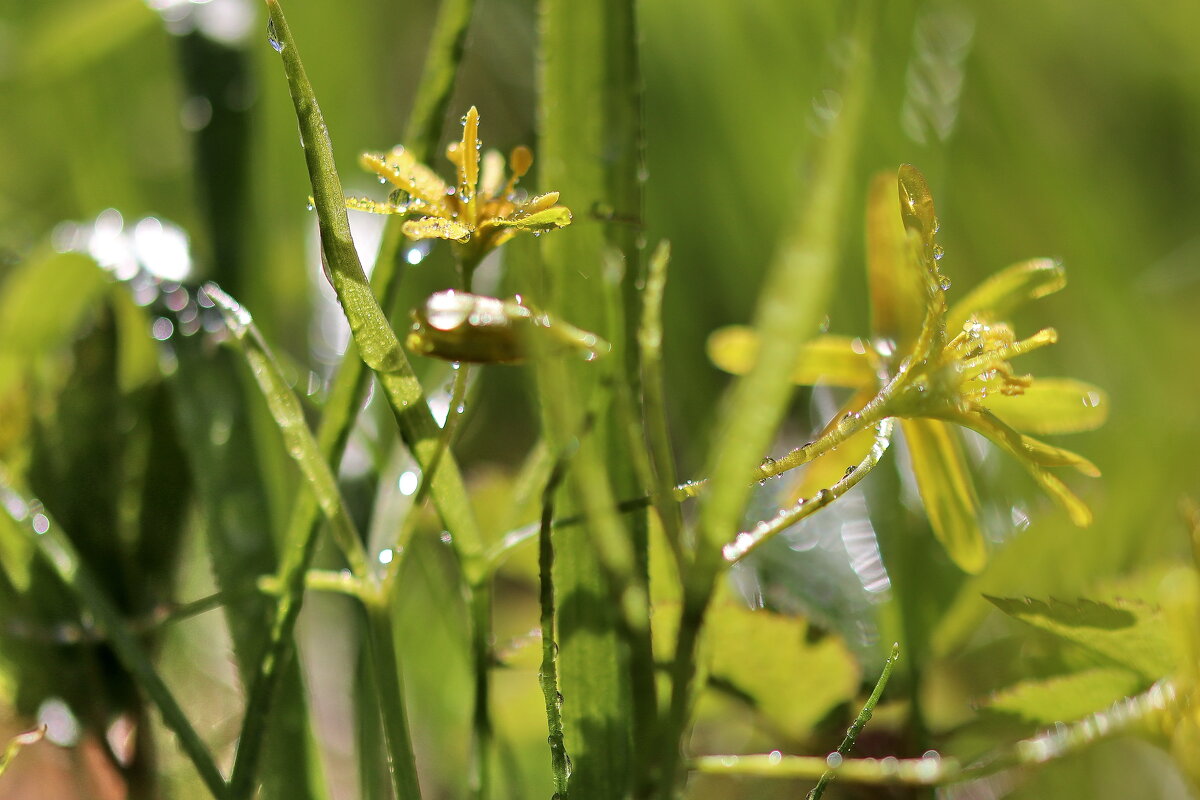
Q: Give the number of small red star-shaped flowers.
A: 0